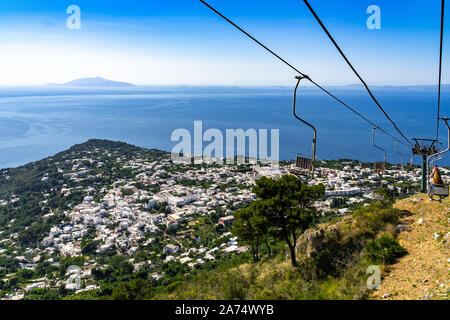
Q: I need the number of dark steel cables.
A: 3